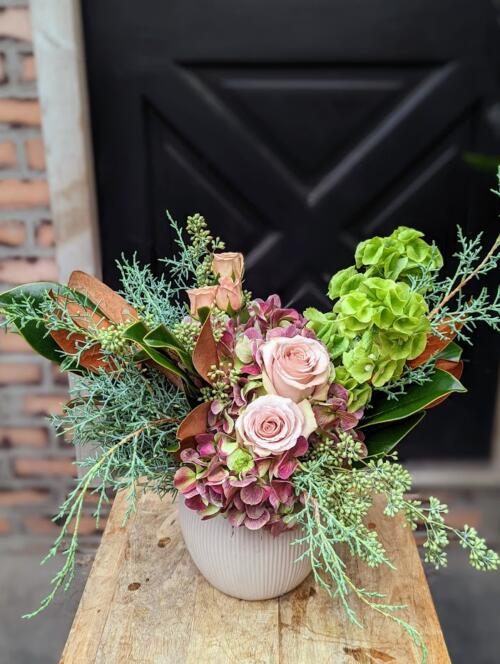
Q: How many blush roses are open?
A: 2